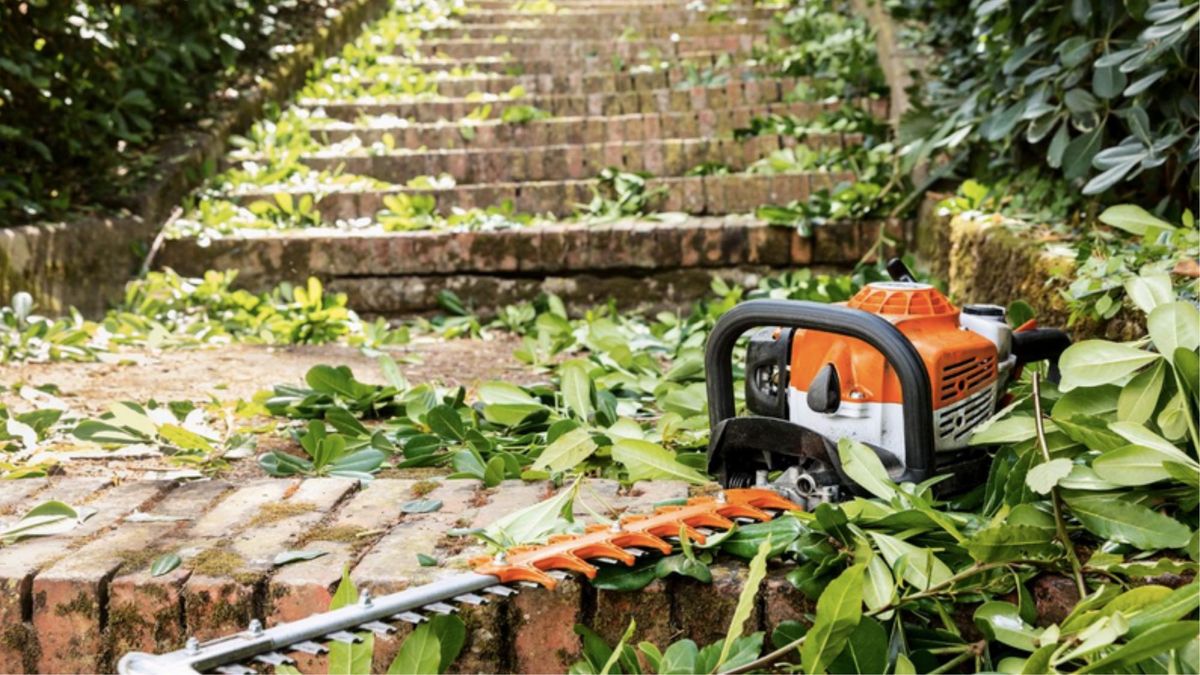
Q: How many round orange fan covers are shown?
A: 1